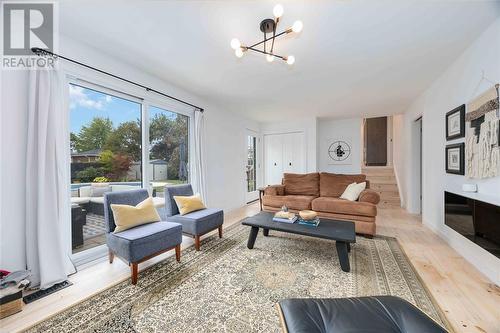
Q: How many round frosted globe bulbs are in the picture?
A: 6